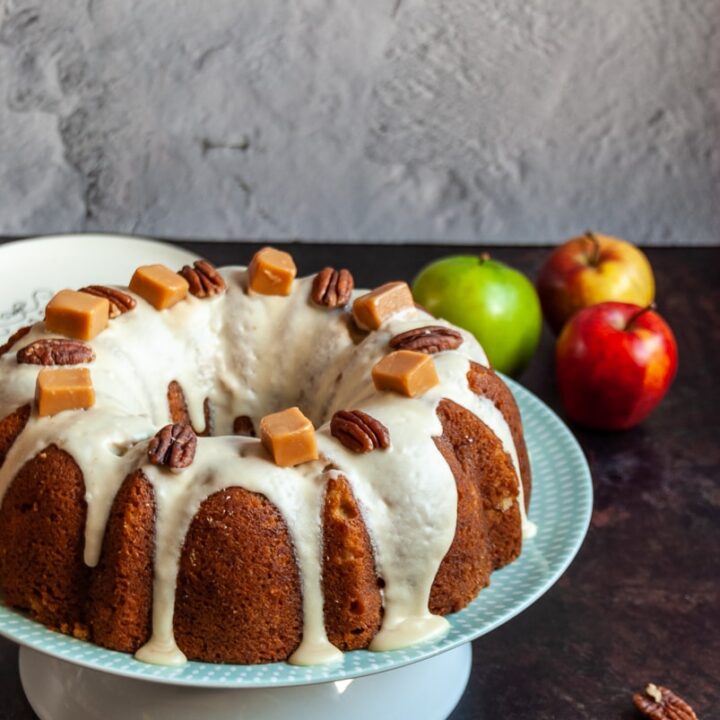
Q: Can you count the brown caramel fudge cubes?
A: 7